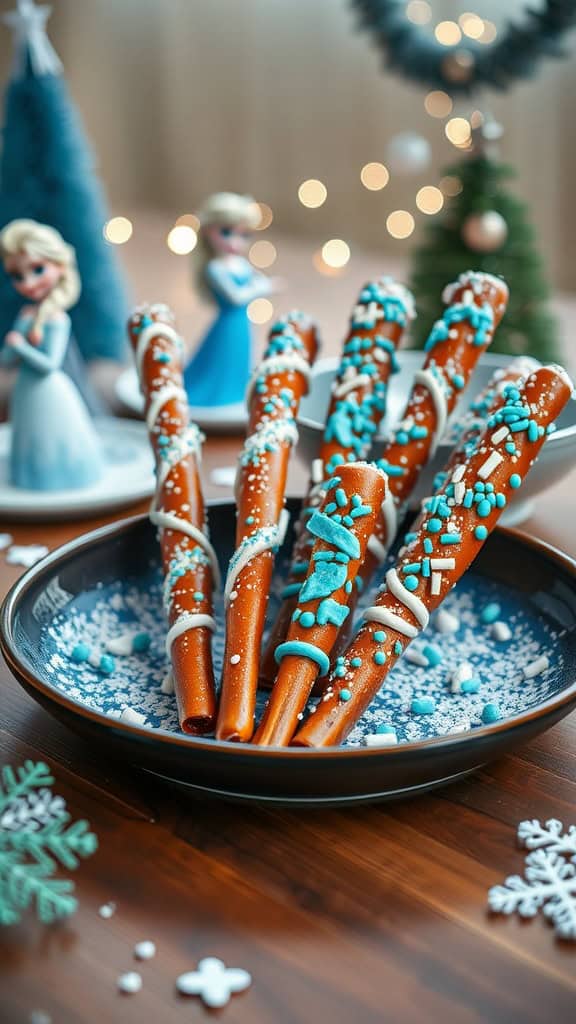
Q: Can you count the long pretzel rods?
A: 7